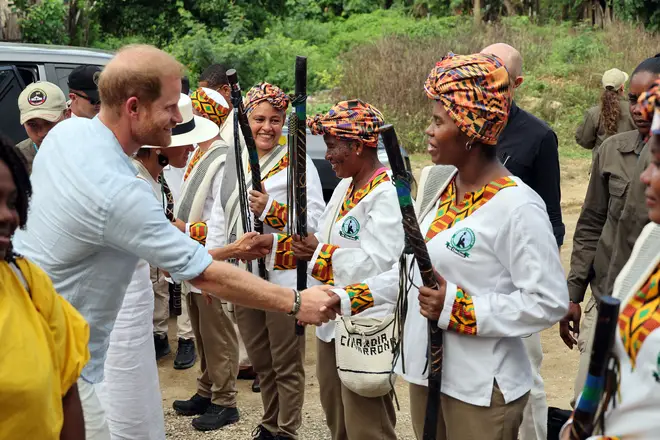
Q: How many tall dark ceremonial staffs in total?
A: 4